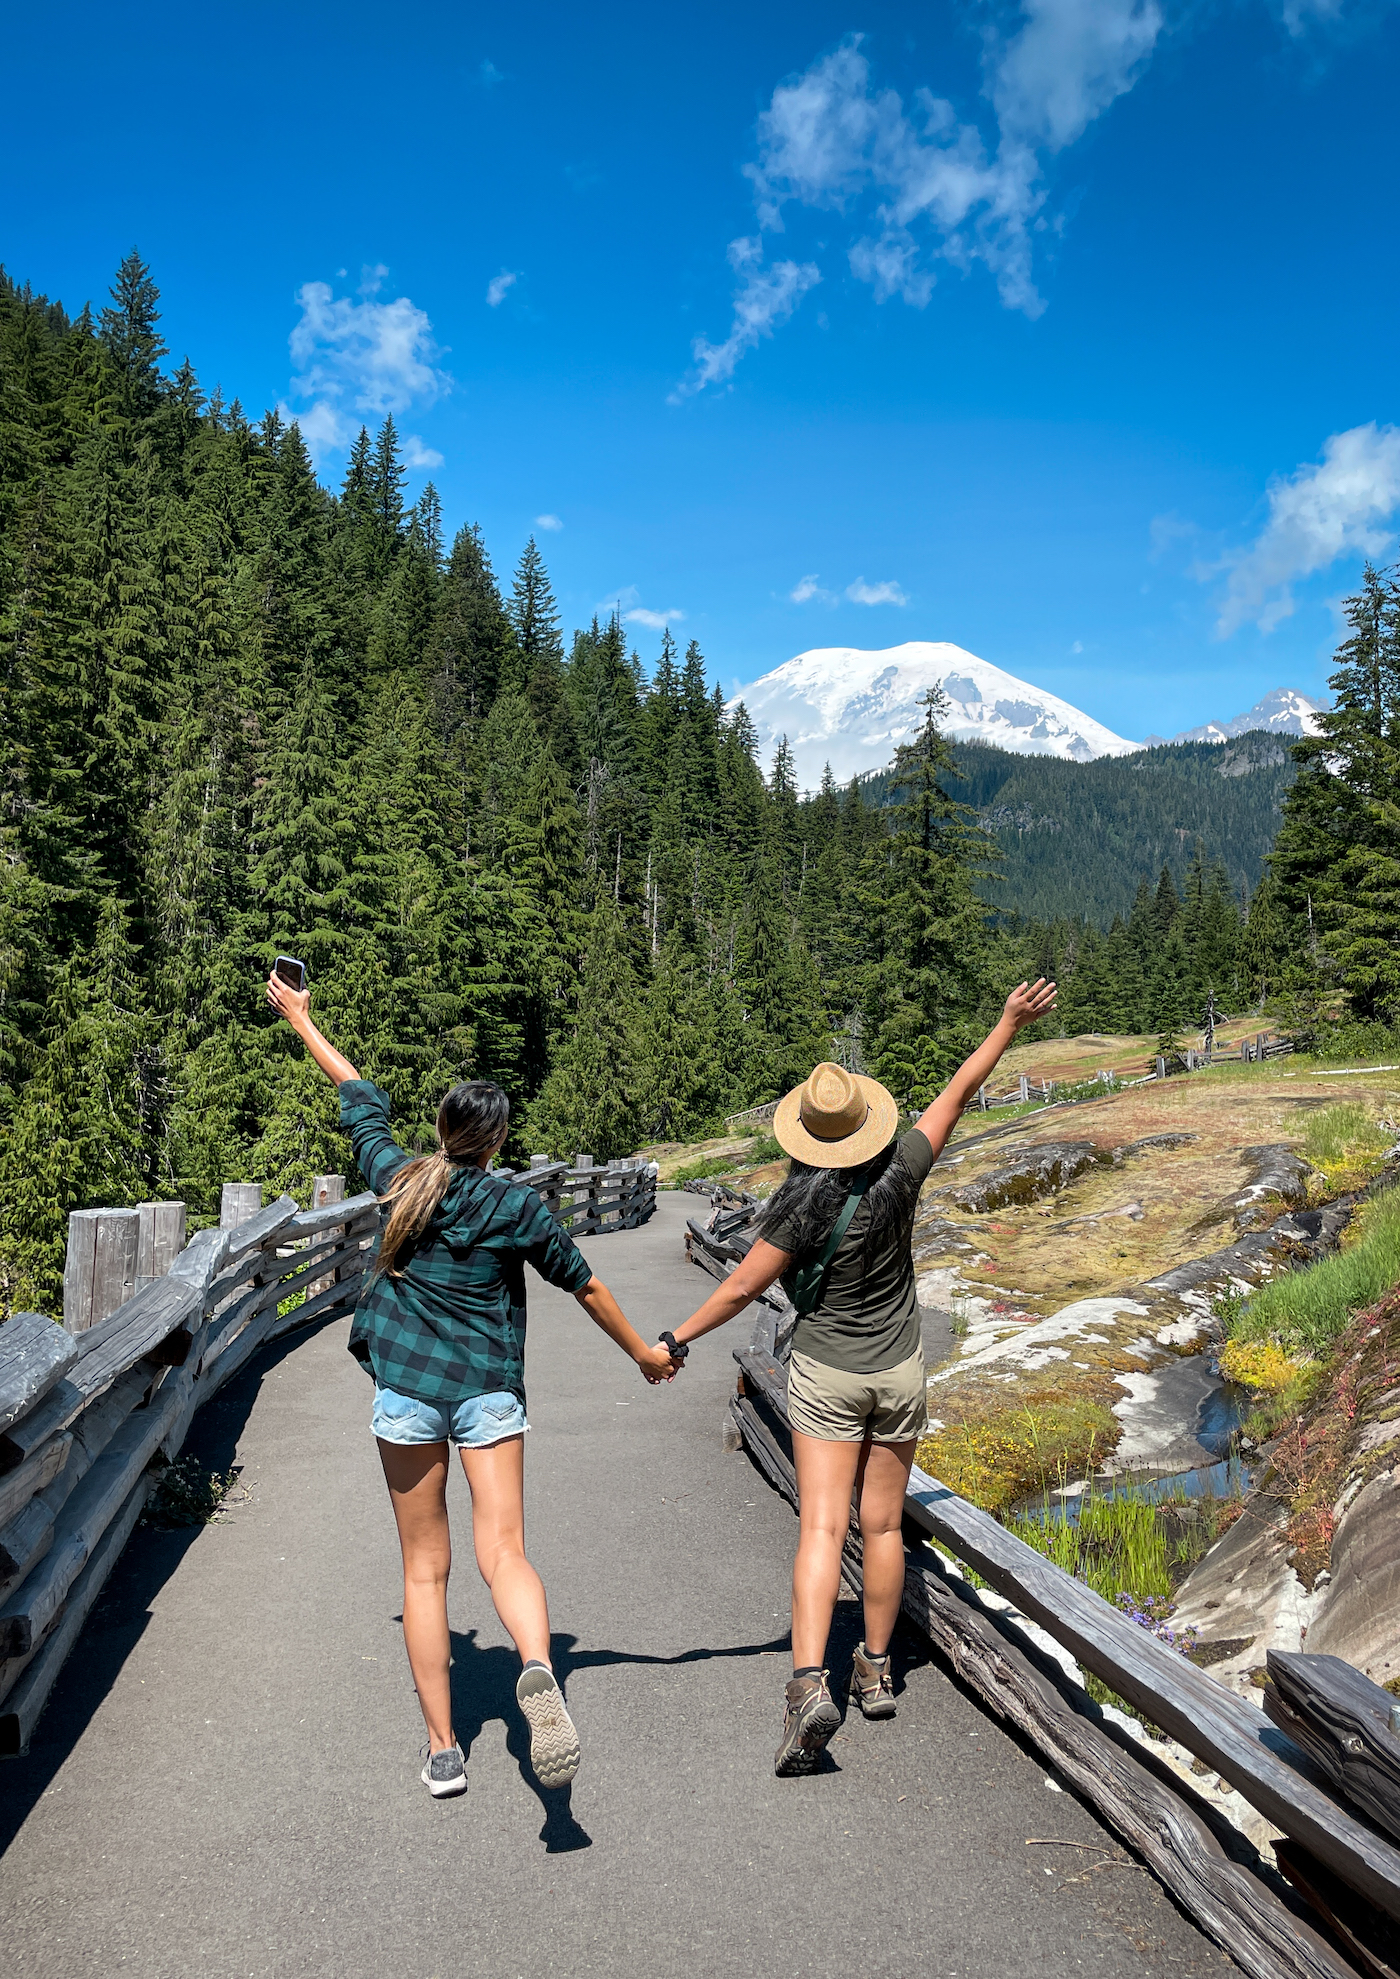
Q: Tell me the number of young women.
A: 2